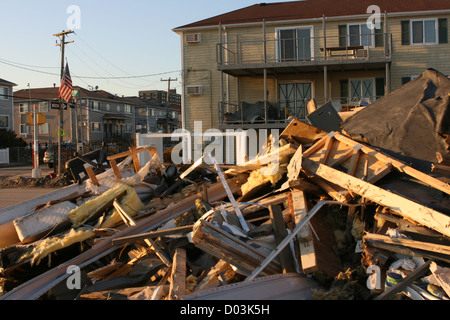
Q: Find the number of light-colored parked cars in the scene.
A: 1